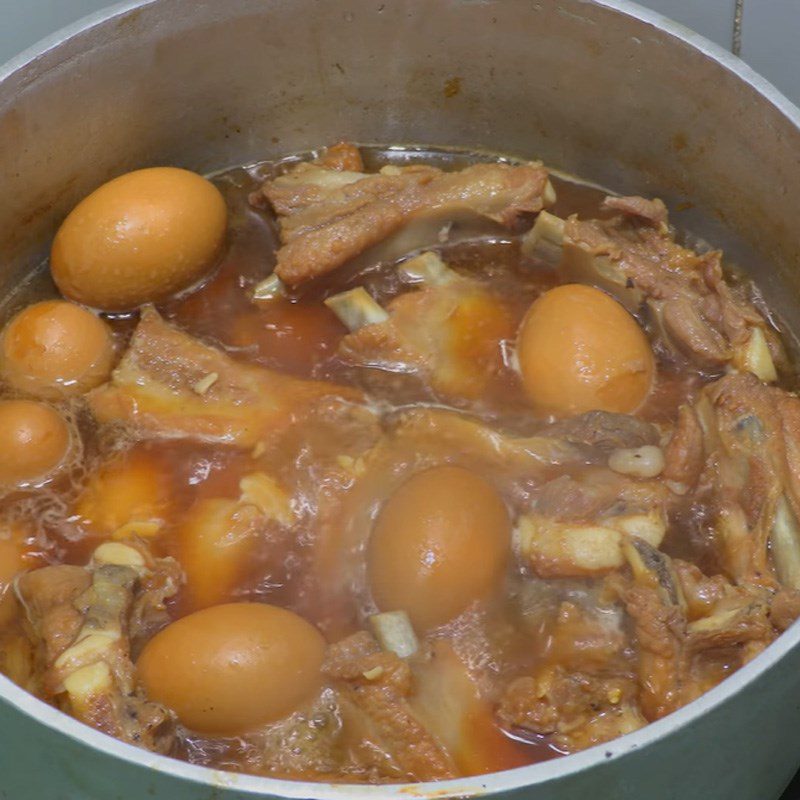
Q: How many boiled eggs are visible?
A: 6